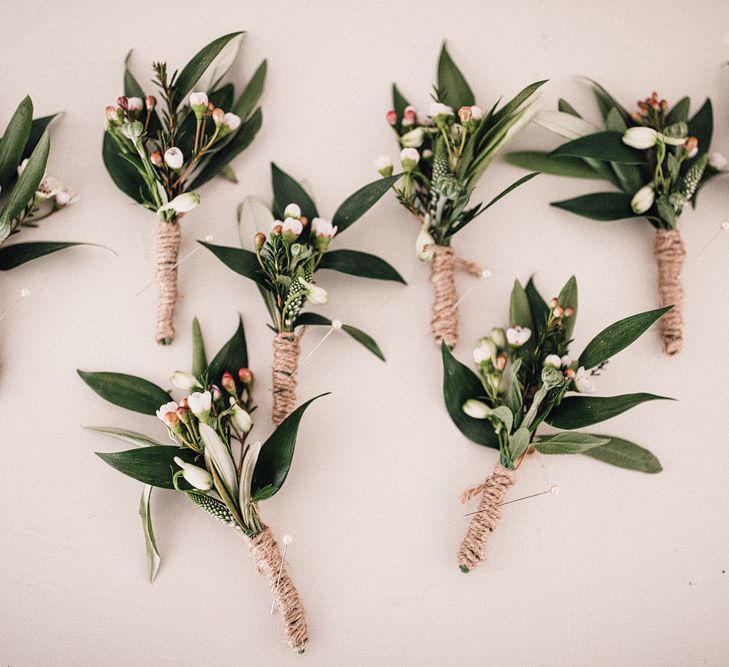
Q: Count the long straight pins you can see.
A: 7